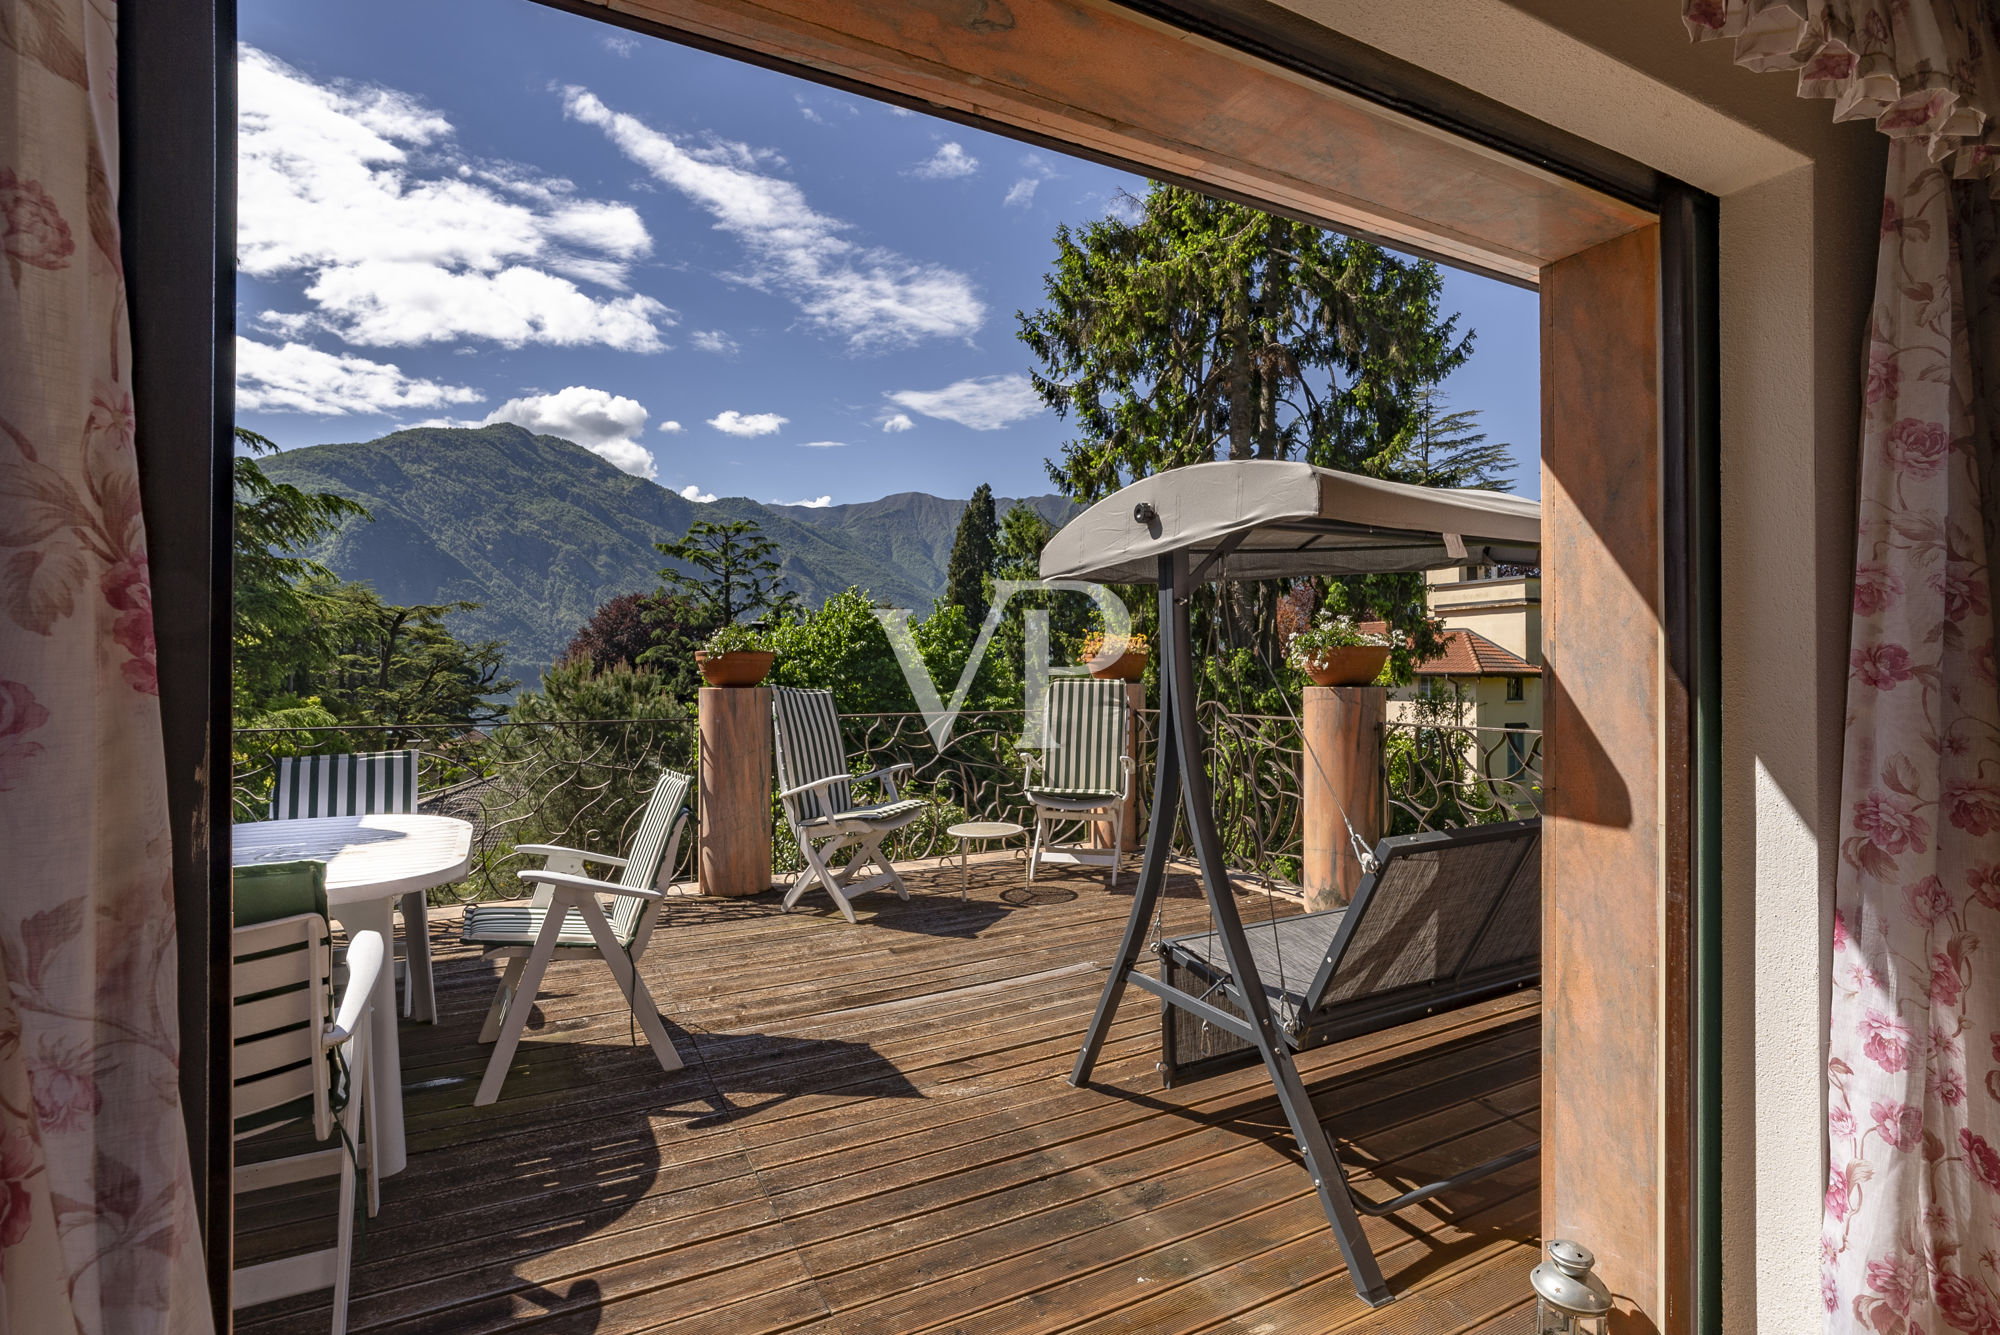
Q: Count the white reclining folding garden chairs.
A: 5